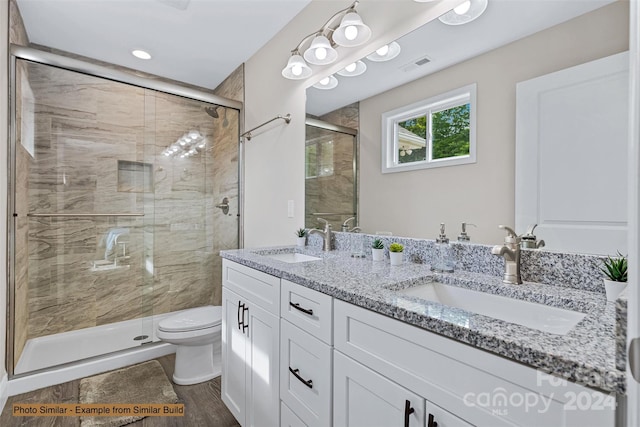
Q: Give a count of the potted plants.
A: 4